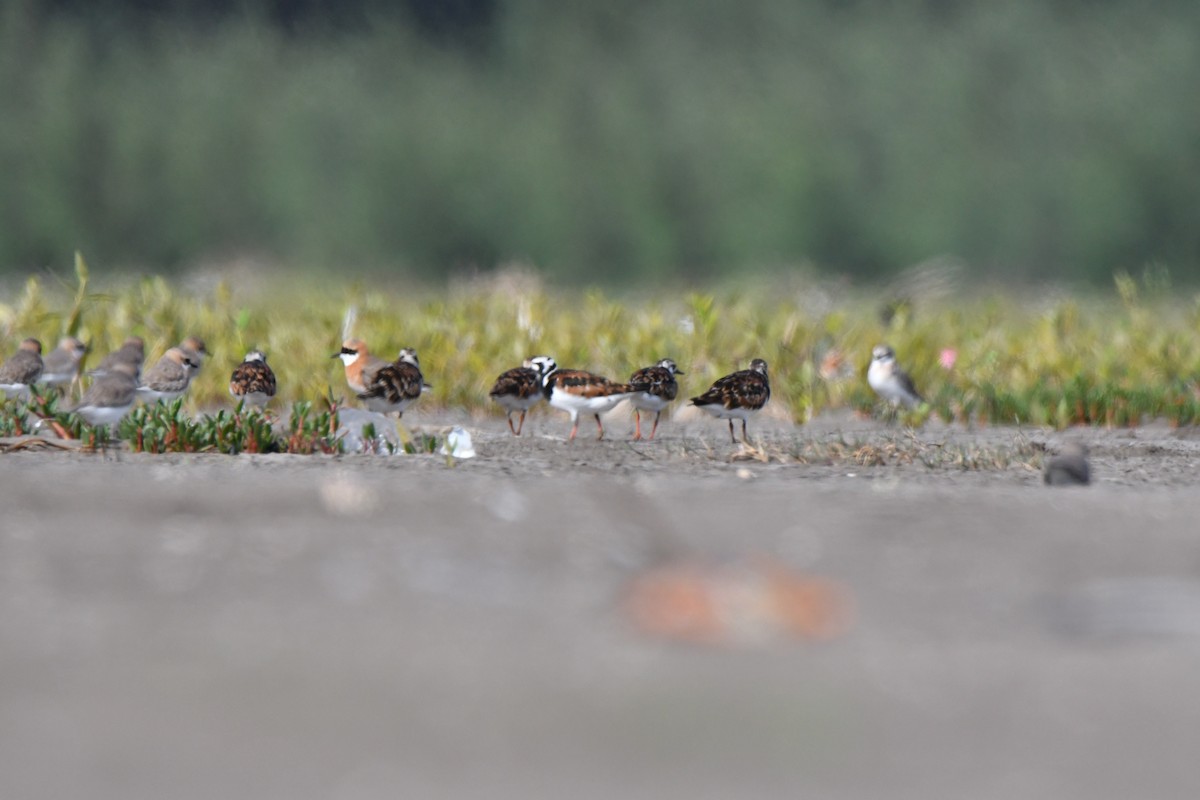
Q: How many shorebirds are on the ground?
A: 14